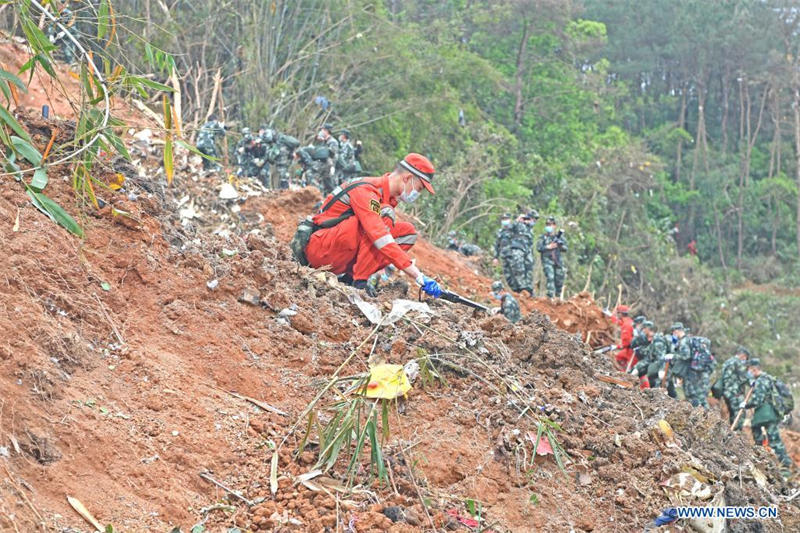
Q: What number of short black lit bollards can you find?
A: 0